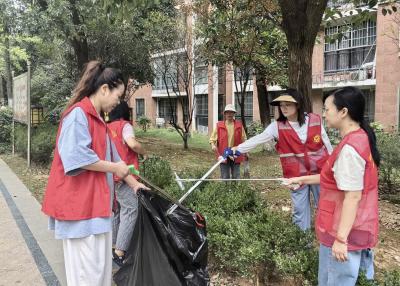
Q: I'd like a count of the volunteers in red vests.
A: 5